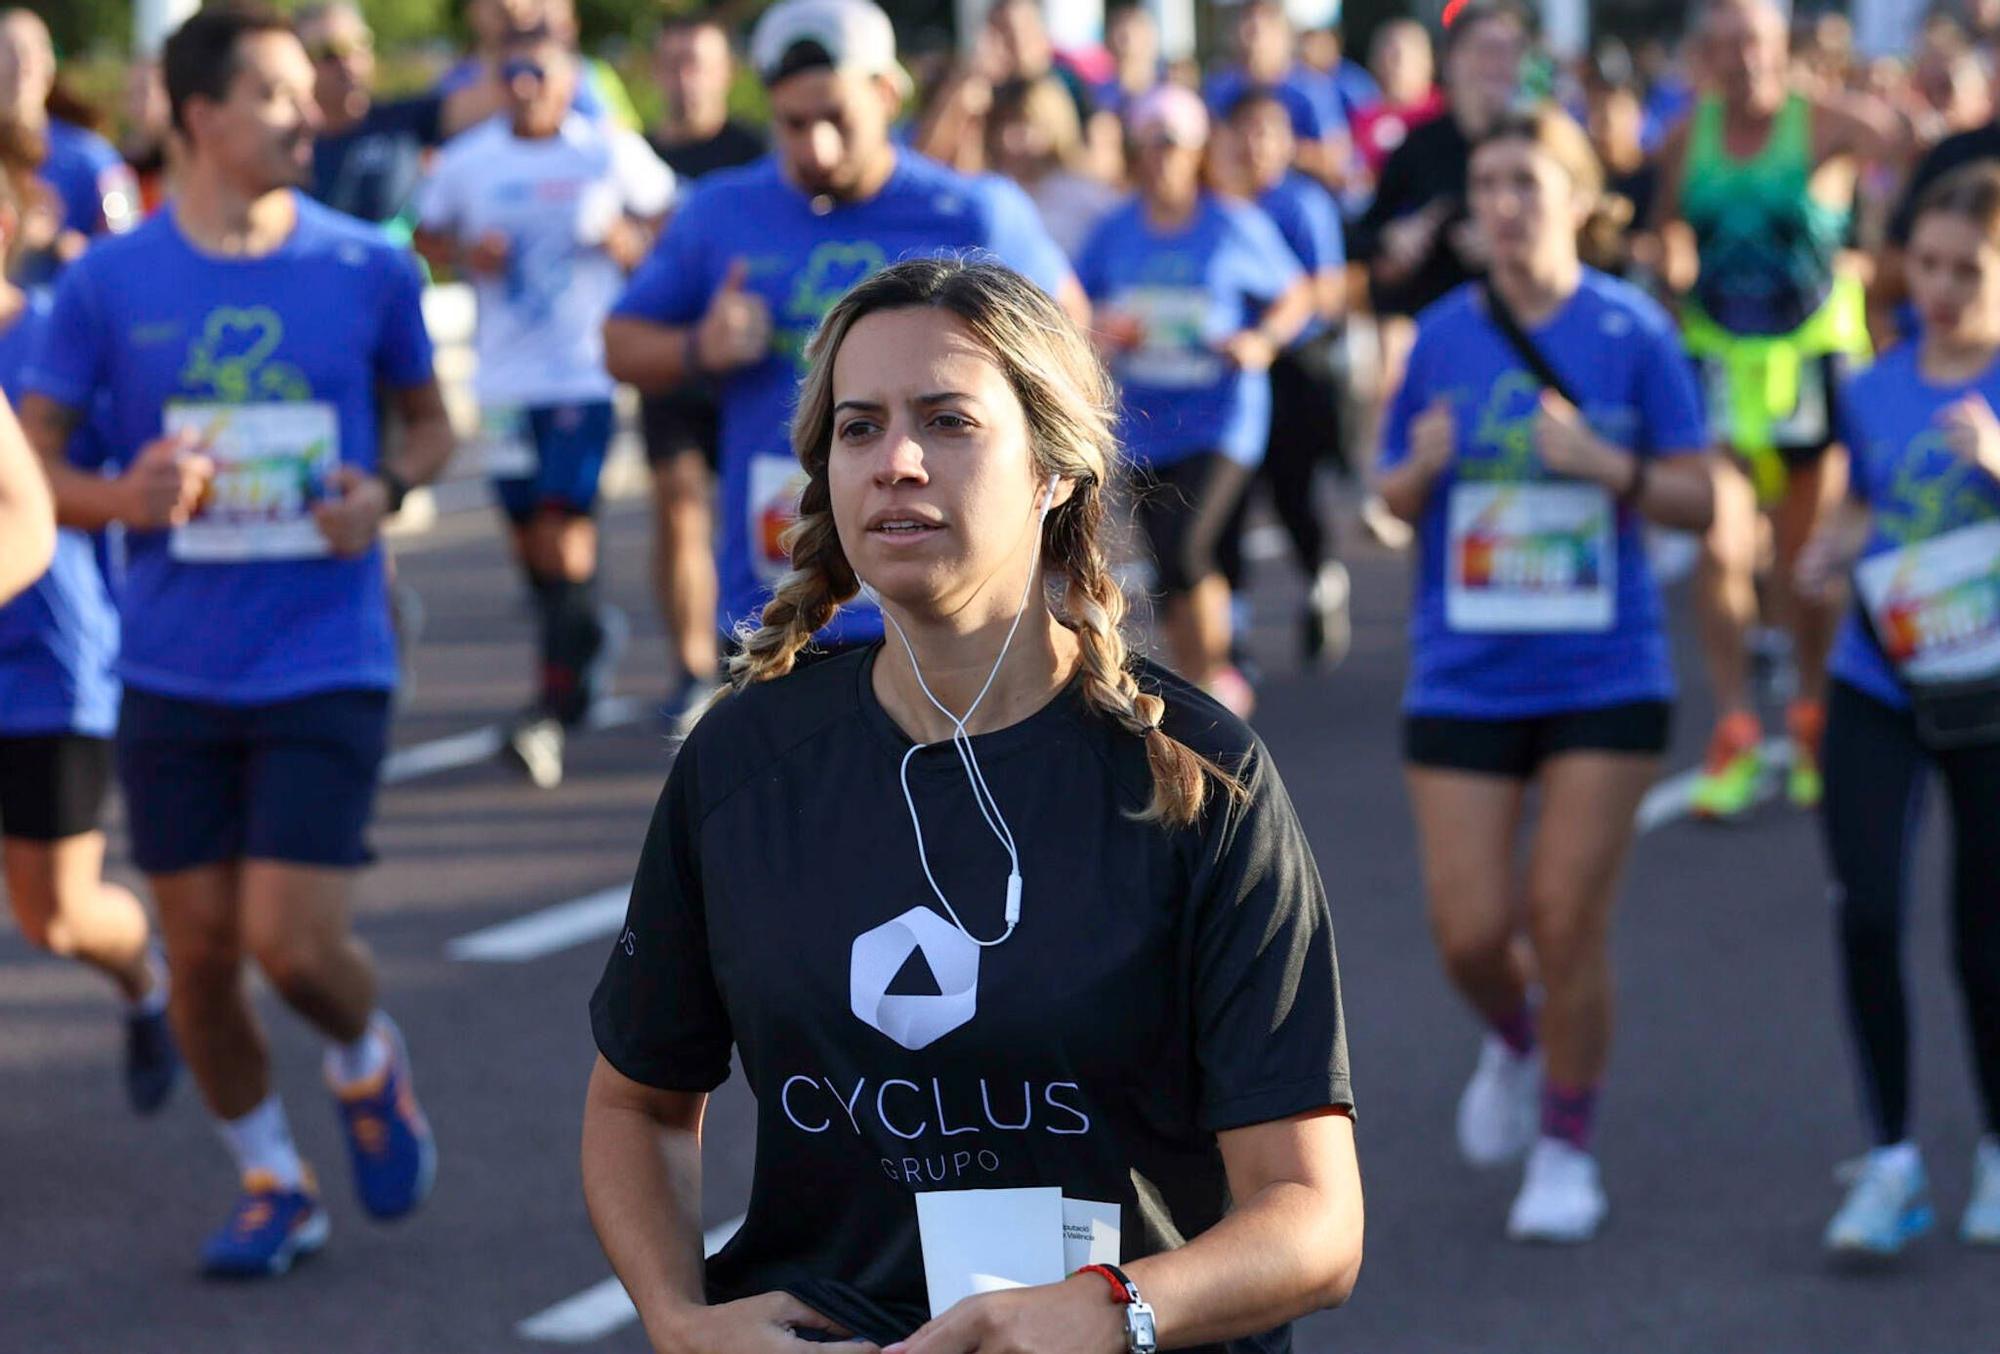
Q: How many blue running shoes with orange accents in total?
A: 2